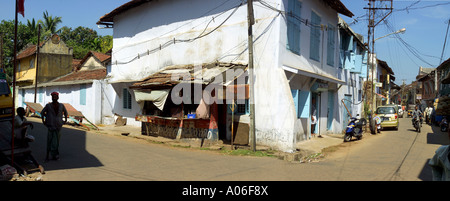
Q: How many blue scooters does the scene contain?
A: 1